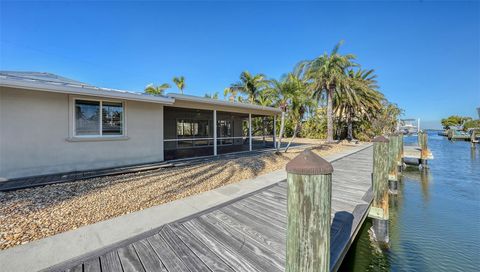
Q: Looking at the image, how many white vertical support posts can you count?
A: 3